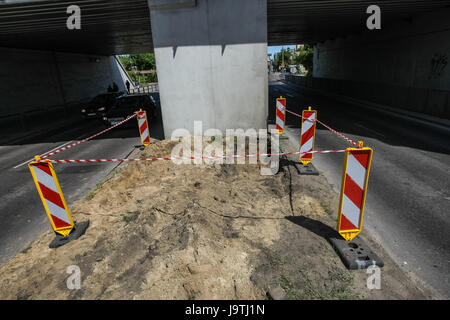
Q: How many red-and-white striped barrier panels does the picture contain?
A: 5